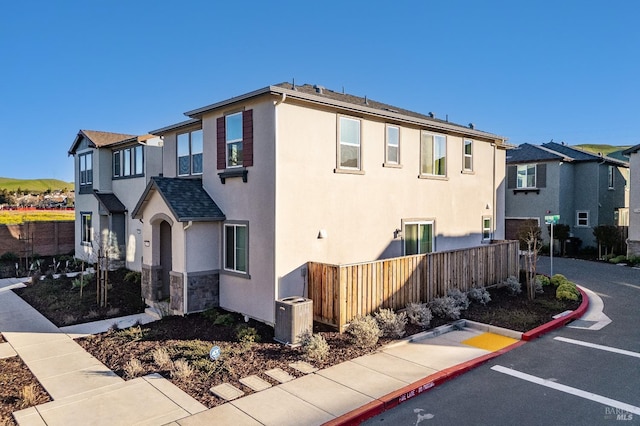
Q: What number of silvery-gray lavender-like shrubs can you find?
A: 9